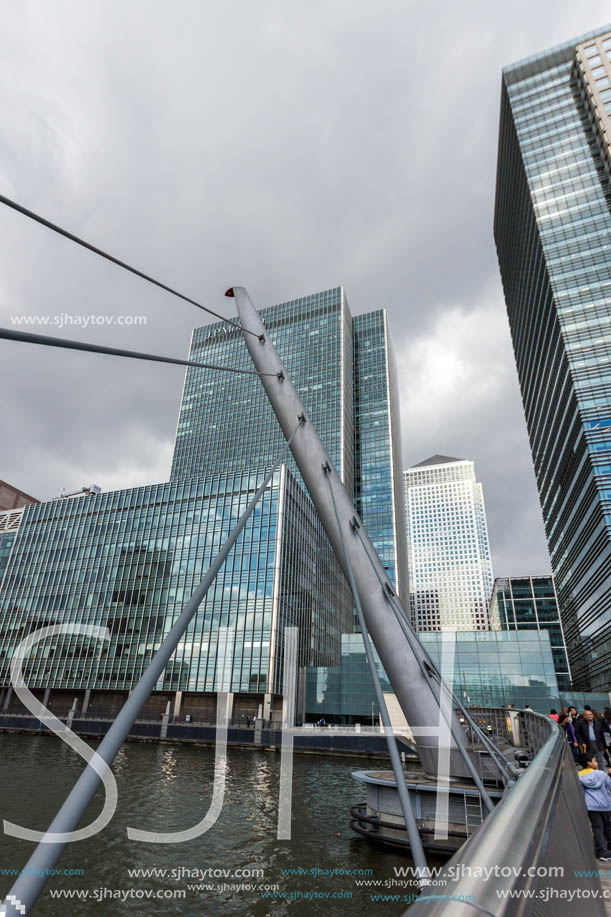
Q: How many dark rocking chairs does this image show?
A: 0